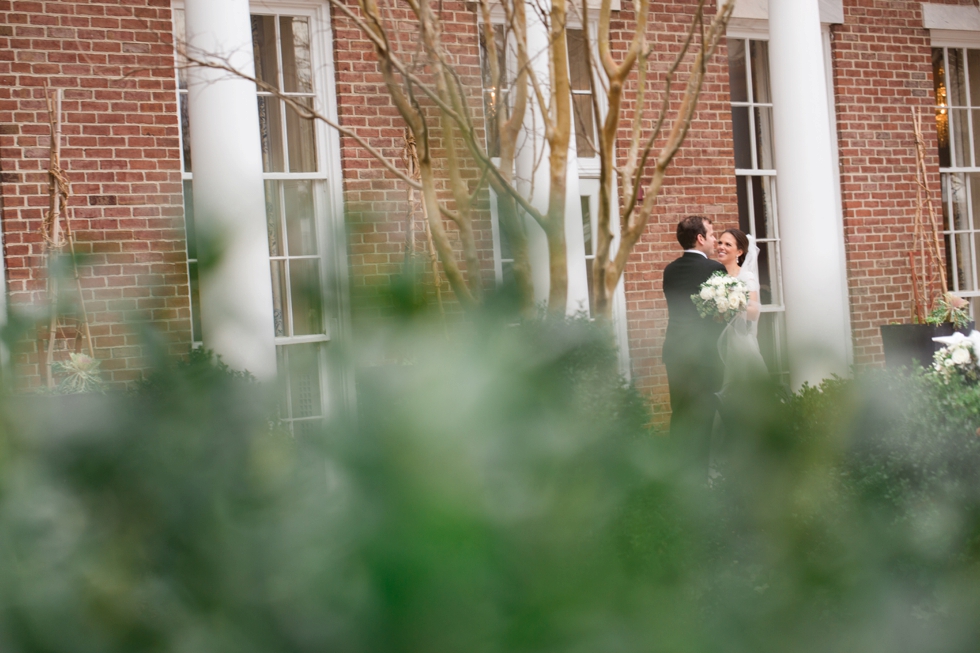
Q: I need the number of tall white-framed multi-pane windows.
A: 4